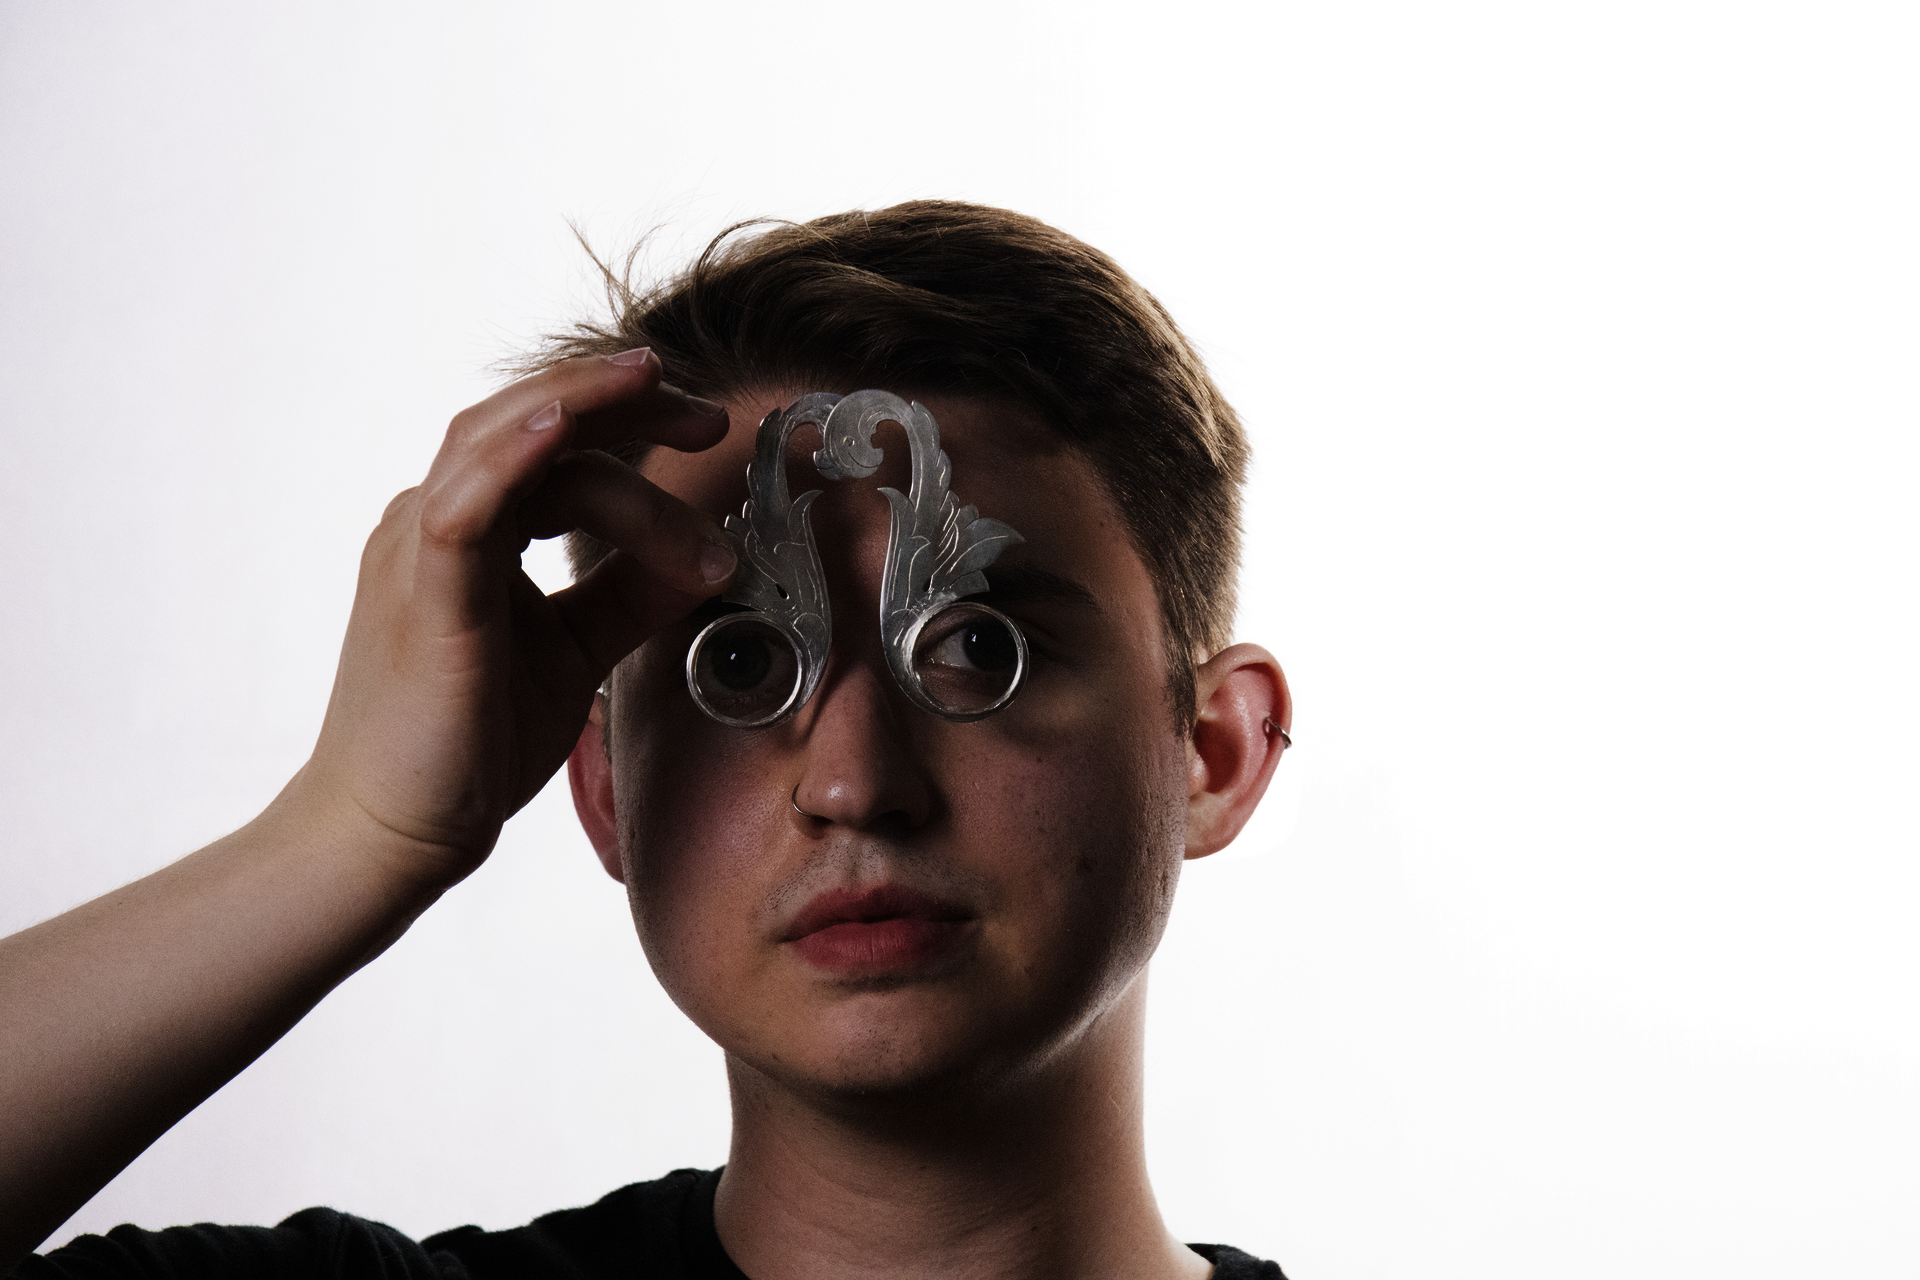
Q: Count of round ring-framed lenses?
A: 2